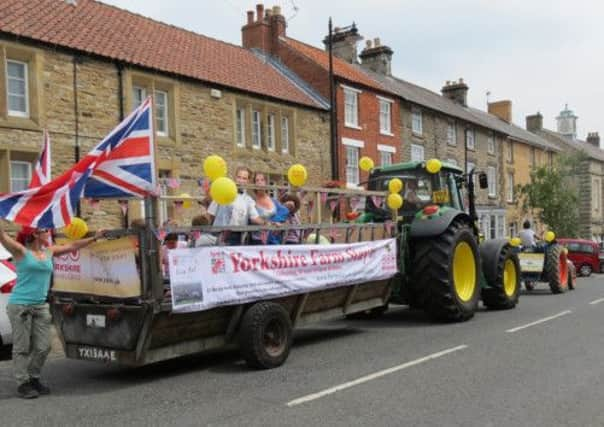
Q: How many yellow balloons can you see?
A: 11